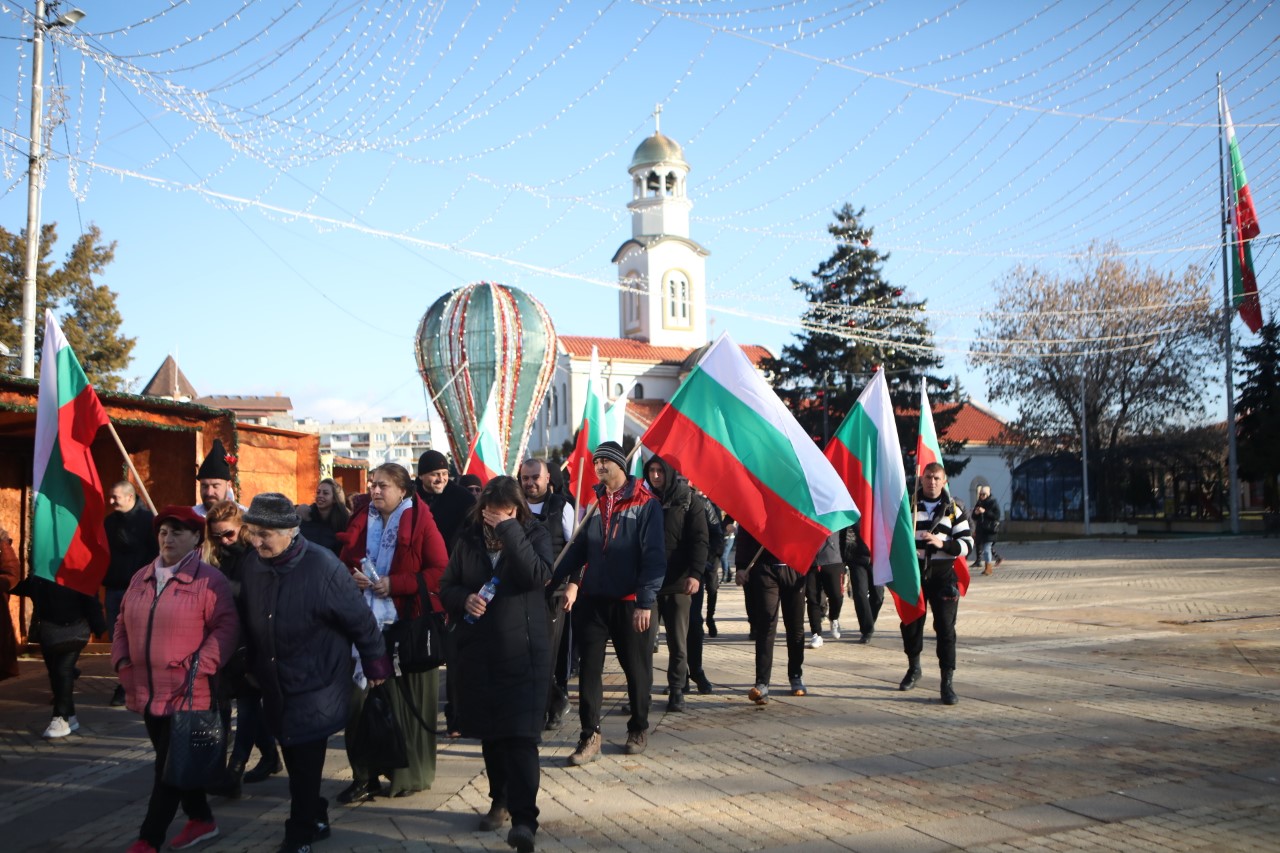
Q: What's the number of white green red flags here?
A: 9